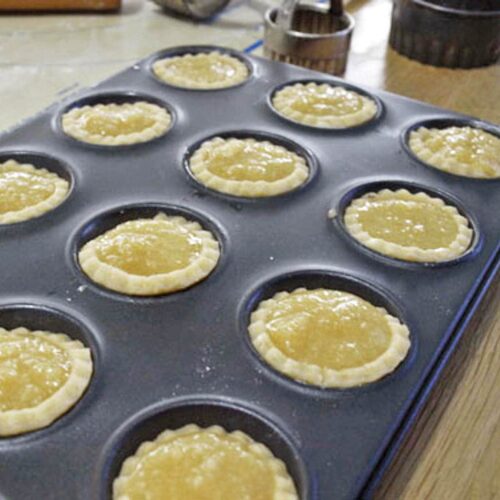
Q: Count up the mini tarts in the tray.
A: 11